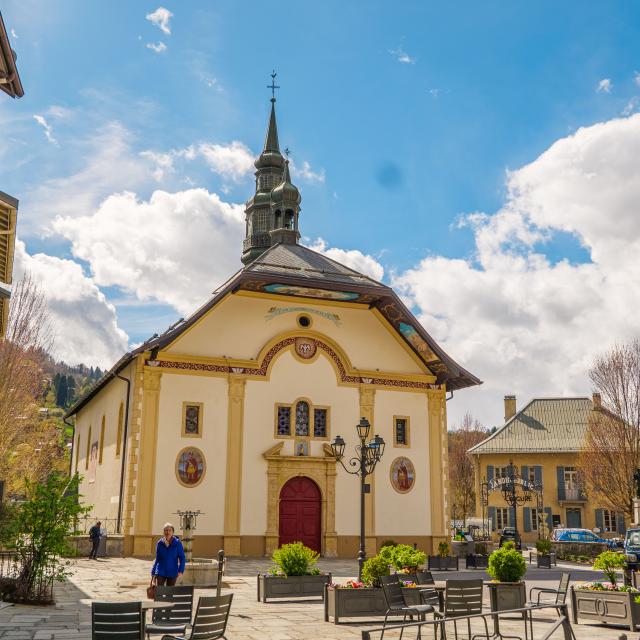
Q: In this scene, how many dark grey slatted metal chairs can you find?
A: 7